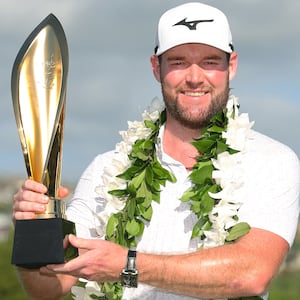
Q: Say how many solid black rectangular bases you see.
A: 1